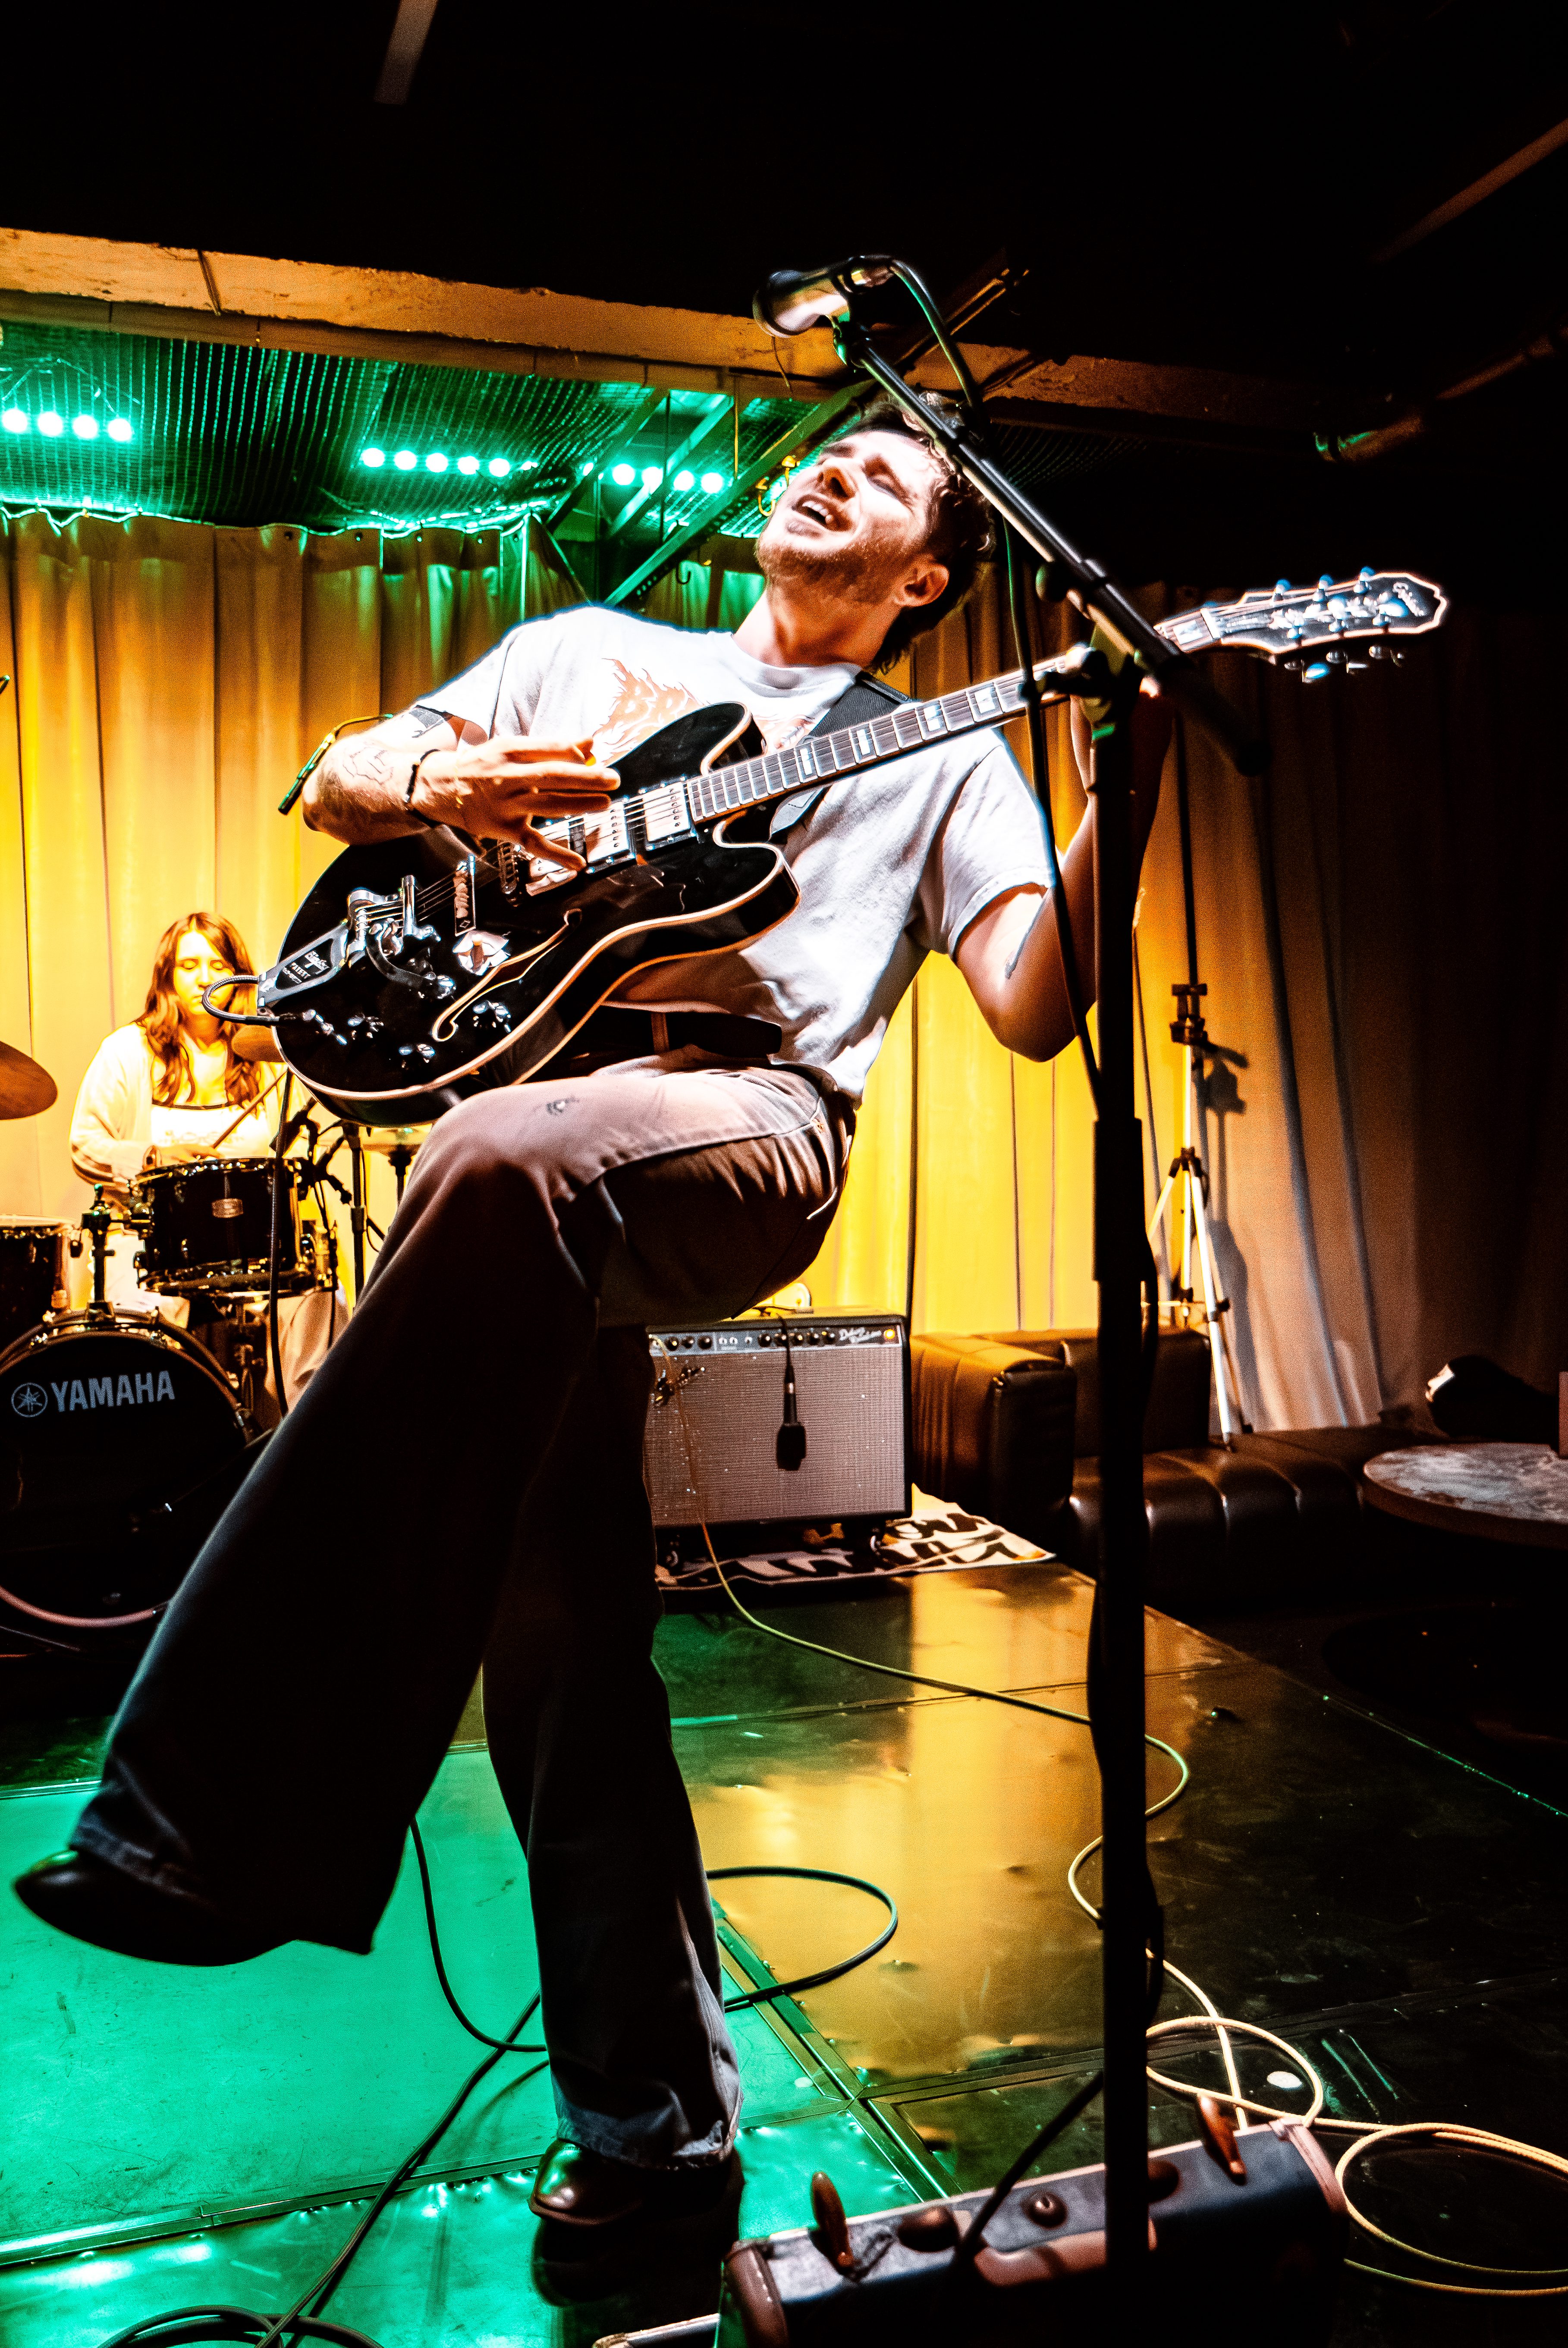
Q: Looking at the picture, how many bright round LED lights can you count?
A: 13